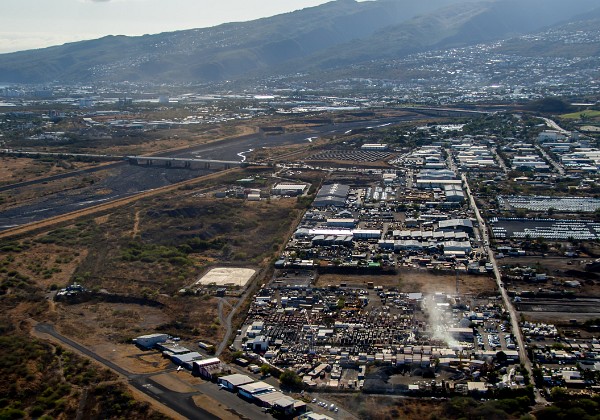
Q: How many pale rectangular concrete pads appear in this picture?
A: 1